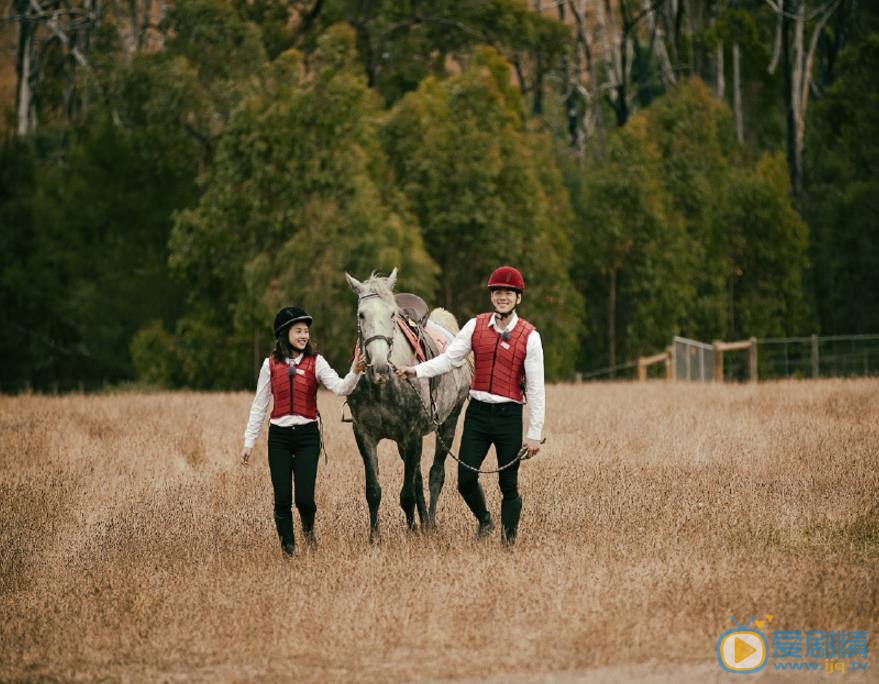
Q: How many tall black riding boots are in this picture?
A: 4